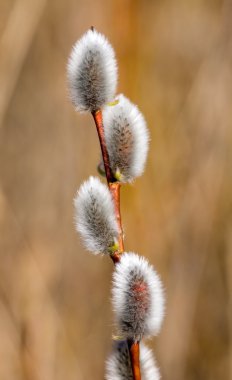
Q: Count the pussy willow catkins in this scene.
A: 5